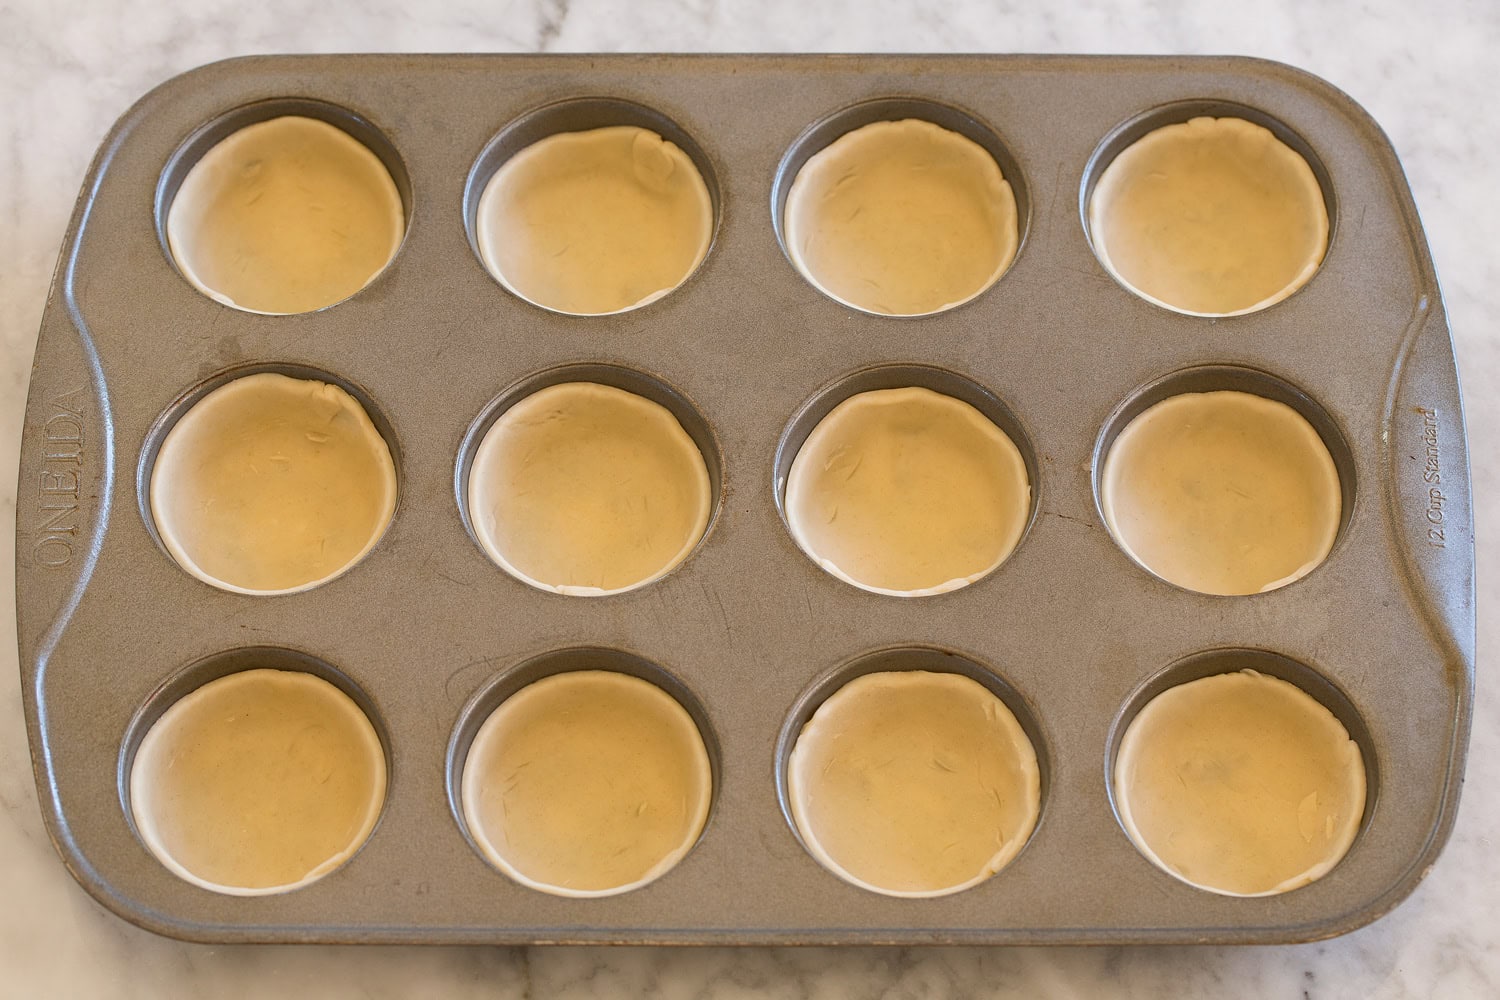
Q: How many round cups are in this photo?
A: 12